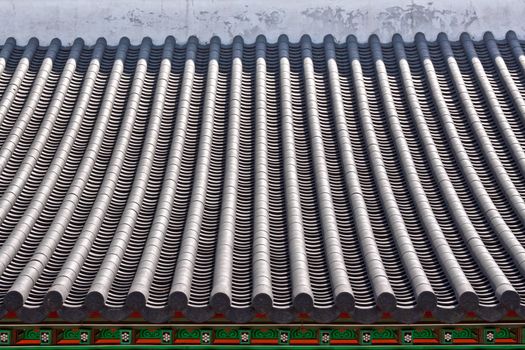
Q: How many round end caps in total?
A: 13